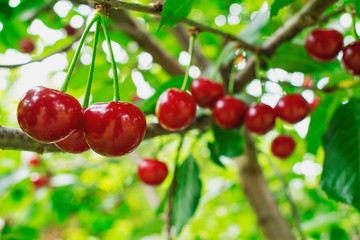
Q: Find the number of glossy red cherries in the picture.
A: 12